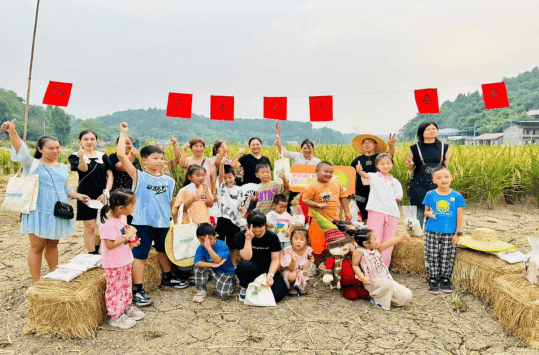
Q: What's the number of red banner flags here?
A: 7